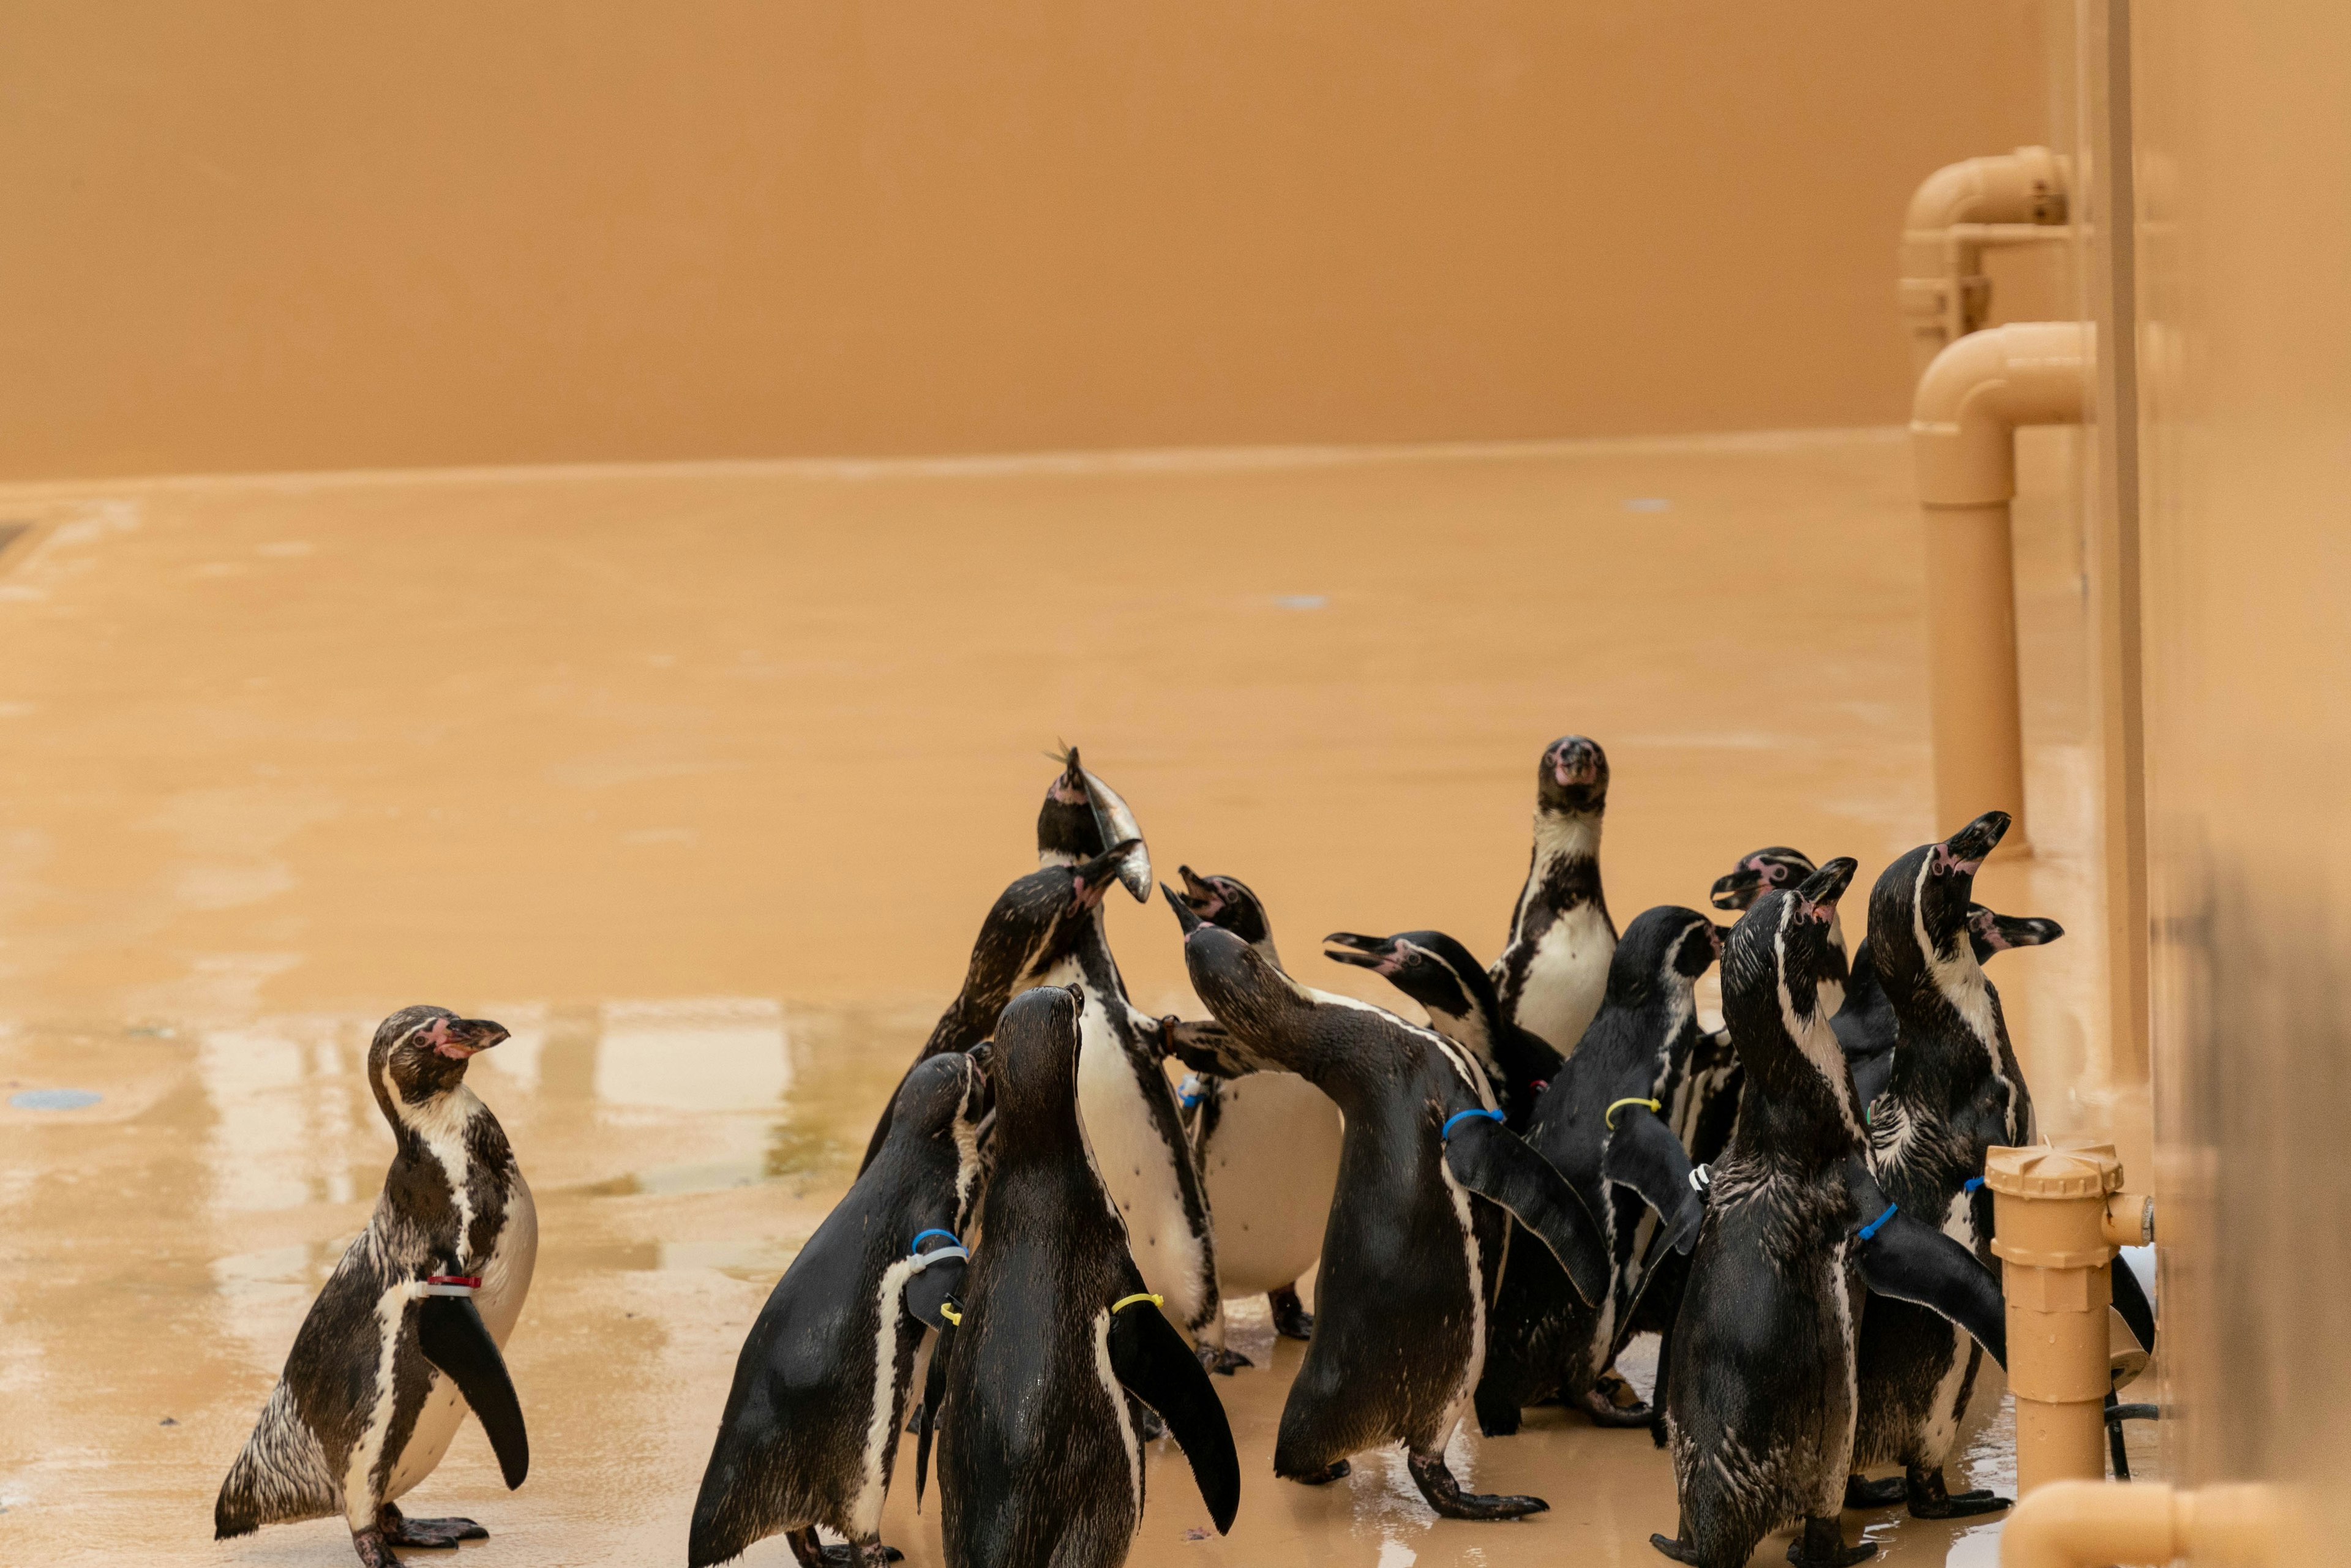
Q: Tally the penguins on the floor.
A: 14